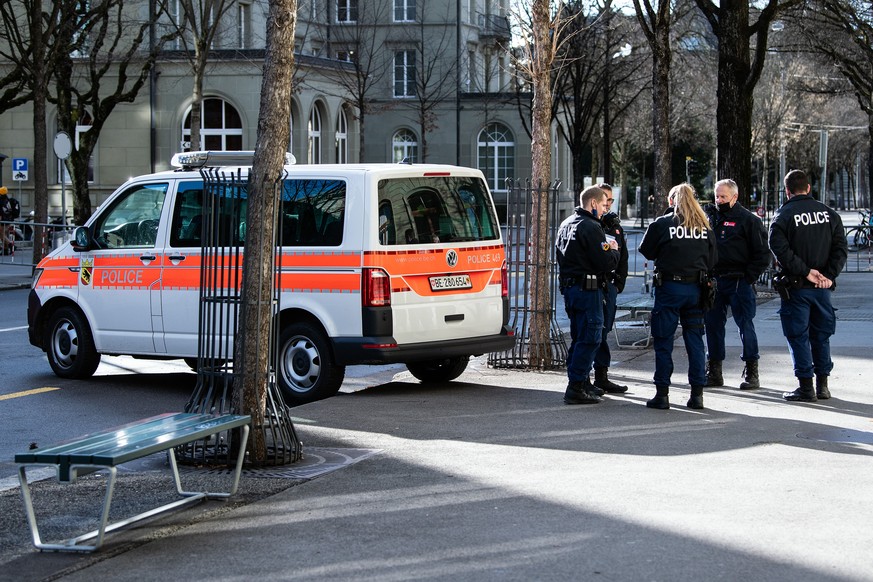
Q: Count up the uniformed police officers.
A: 5